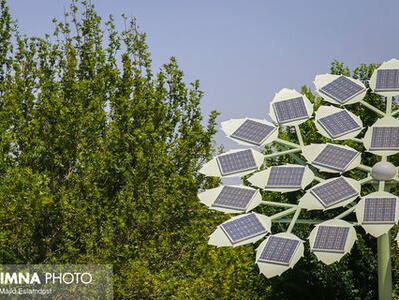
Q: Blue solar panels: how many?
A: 15